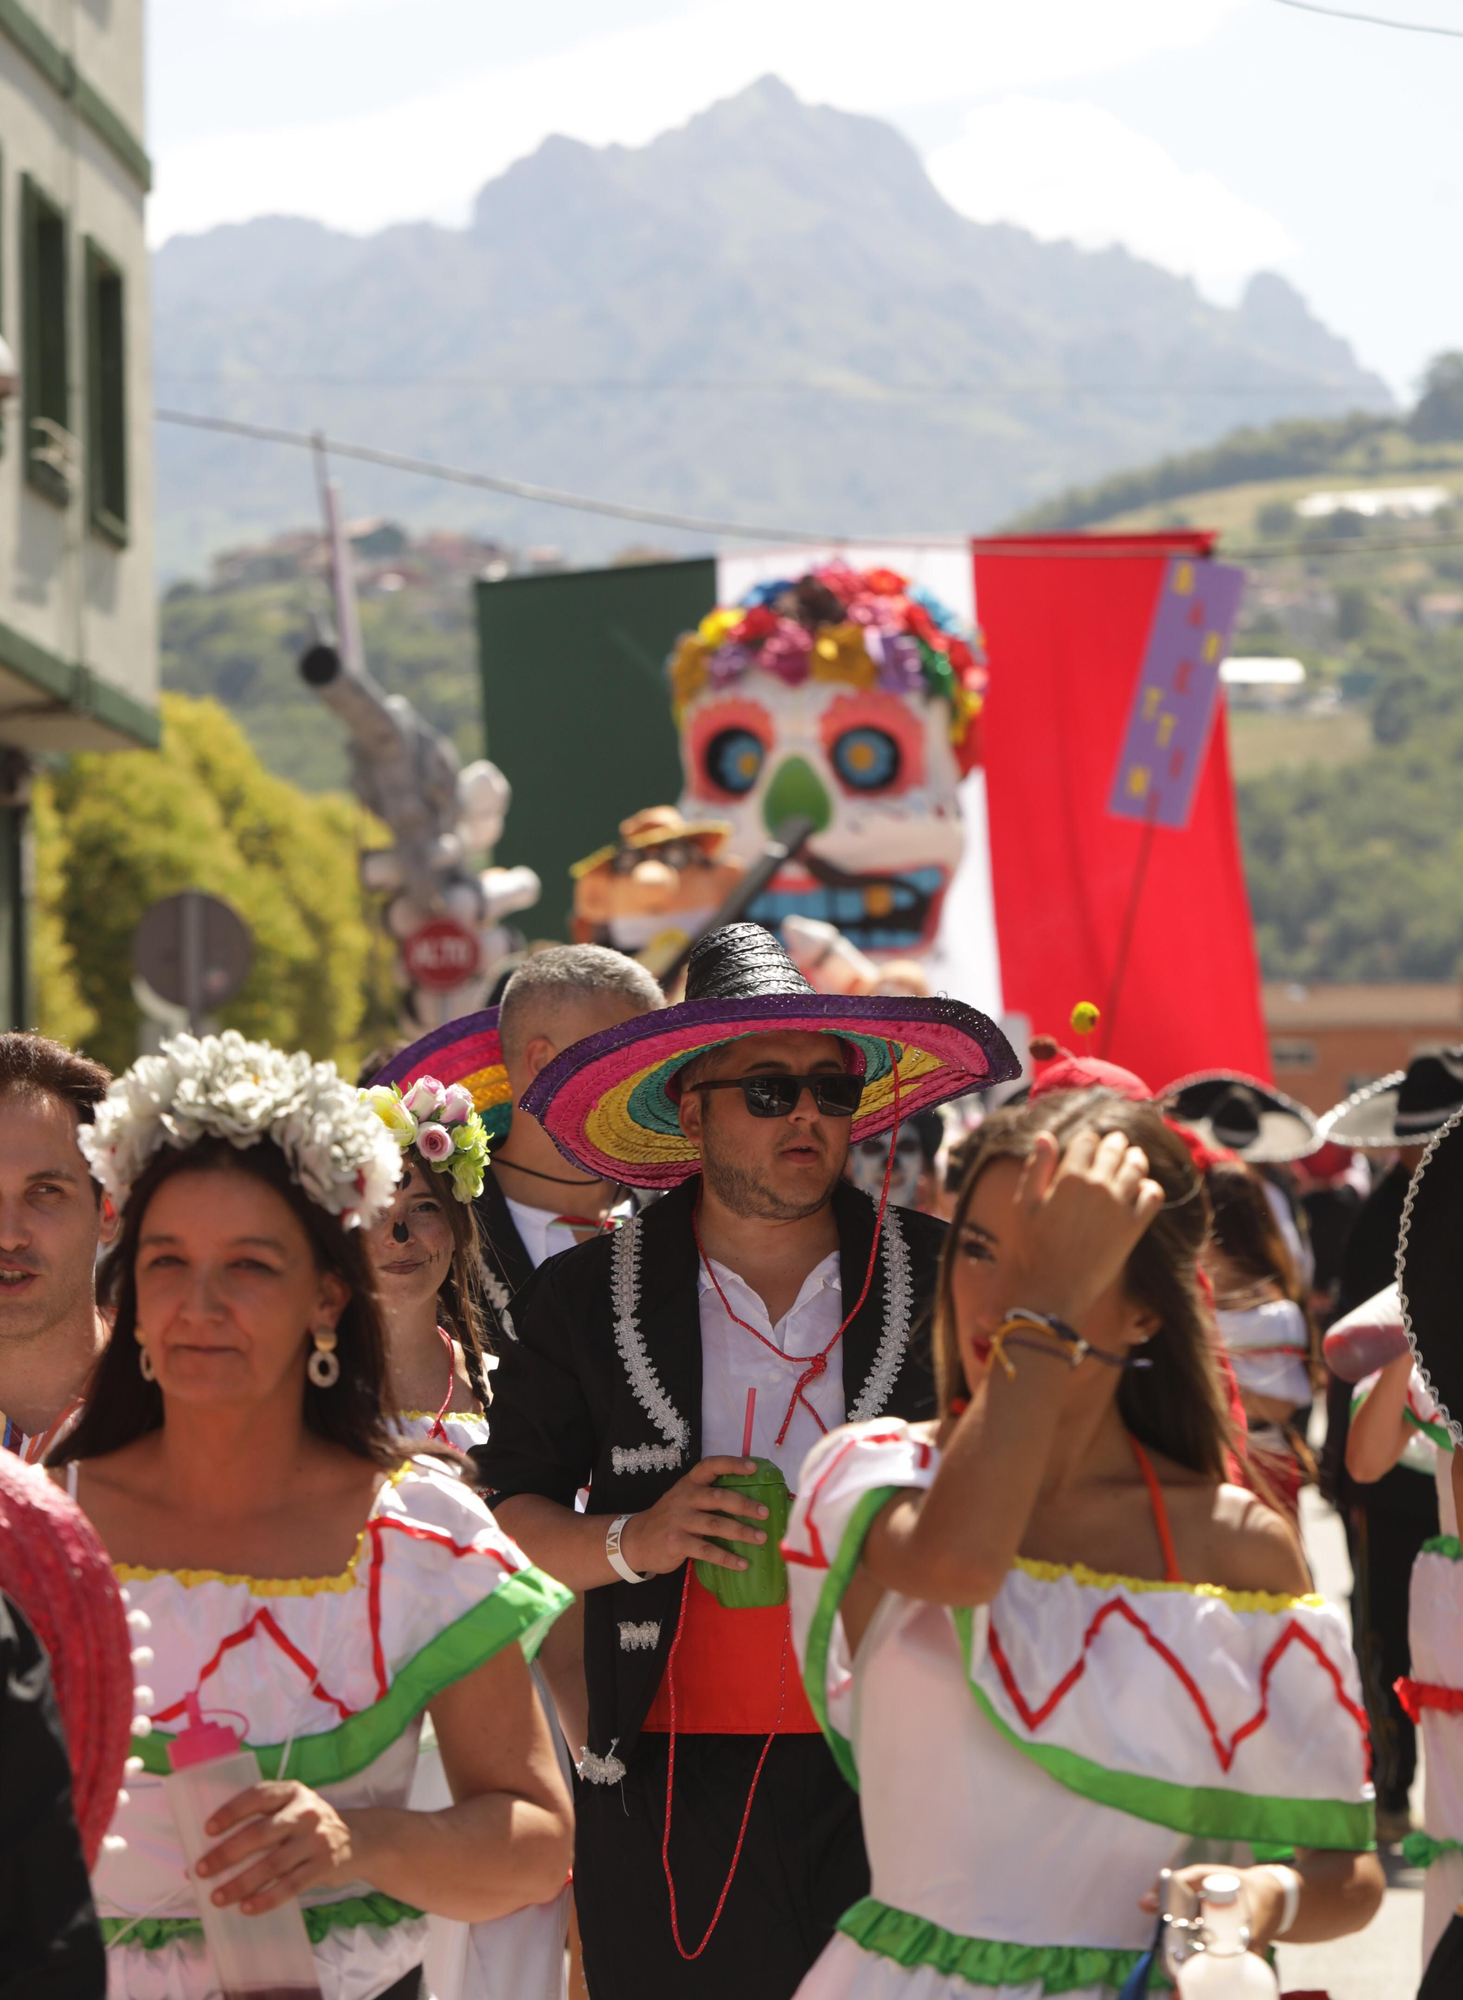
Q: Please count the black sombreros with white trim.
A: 3